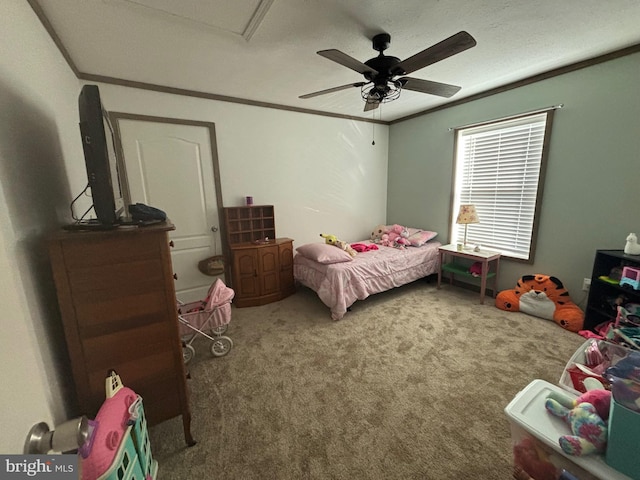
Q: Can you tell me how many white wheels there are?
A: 3